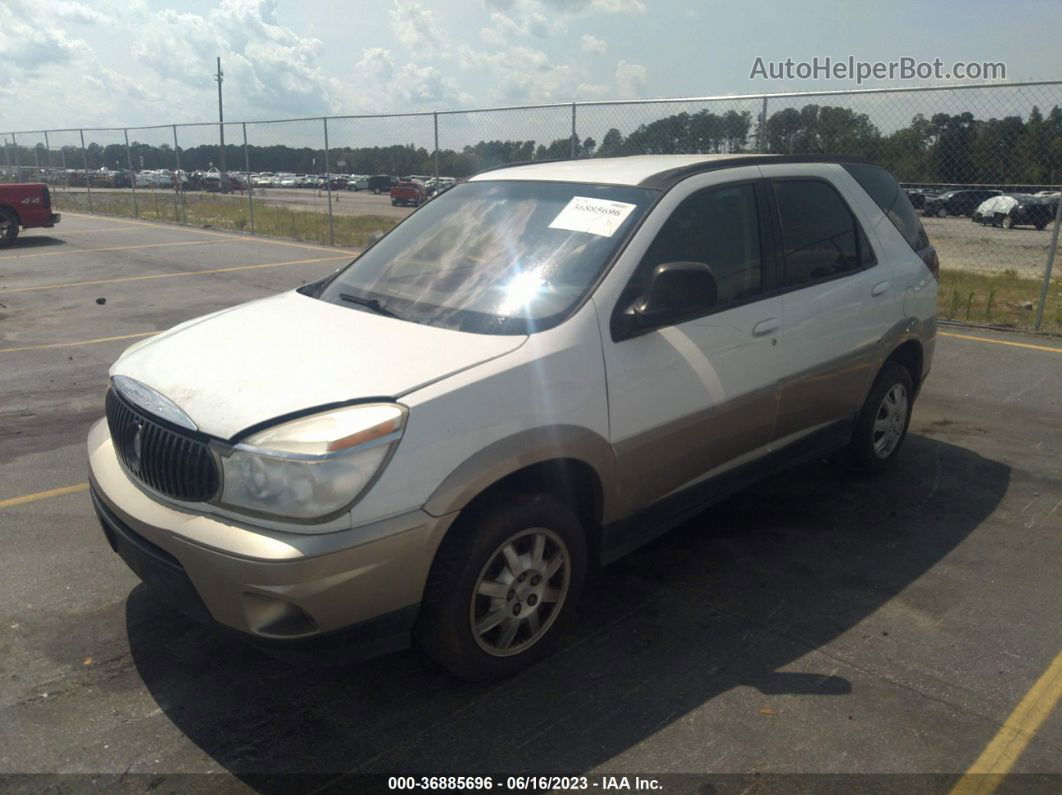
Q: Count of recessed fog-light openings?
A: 1